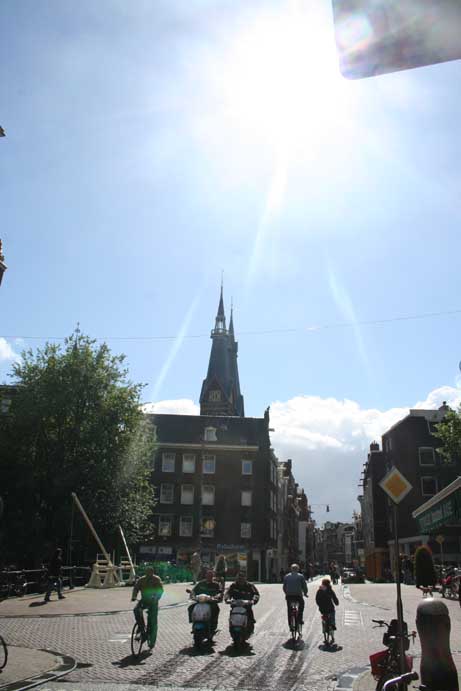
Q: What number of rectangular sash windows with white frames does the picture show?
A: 12